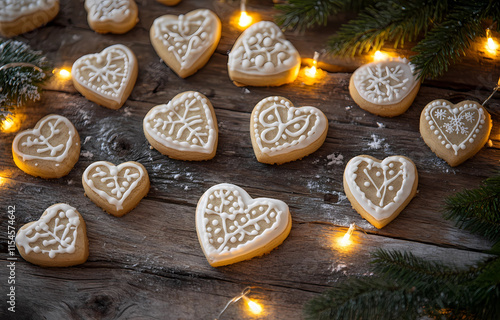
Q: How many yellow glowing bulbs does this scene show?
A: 9